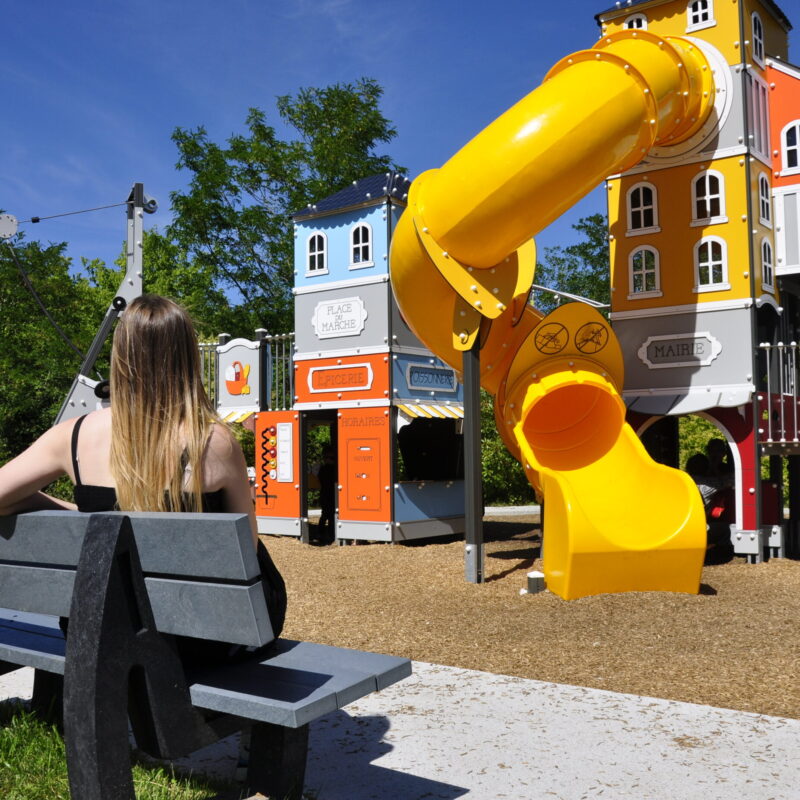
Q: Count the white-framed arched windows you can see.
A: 12